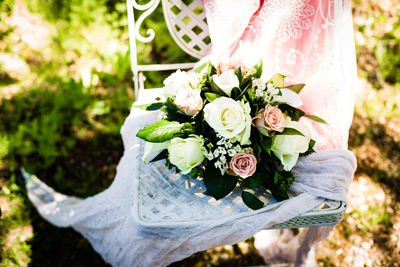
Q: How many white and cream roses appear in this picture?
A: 4